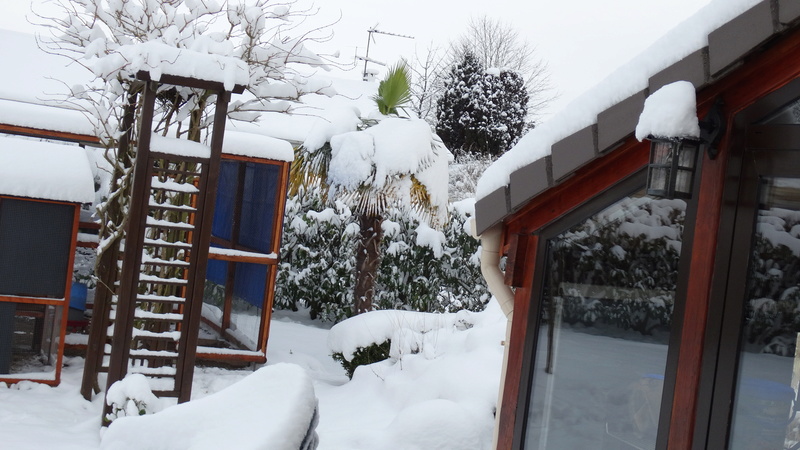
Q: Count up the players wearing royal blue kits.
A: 0